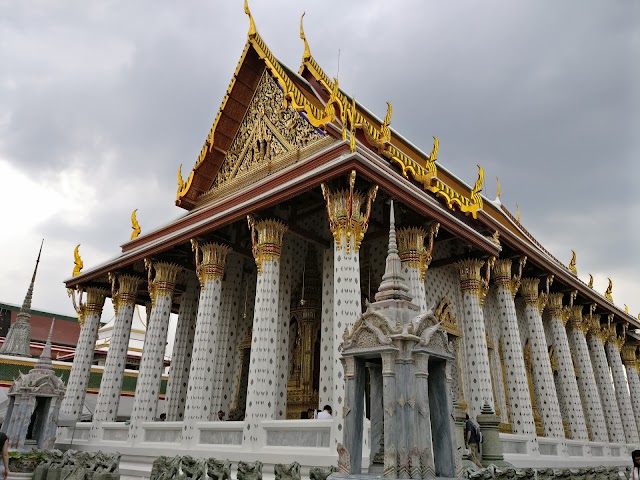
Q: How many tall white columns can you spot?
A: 15